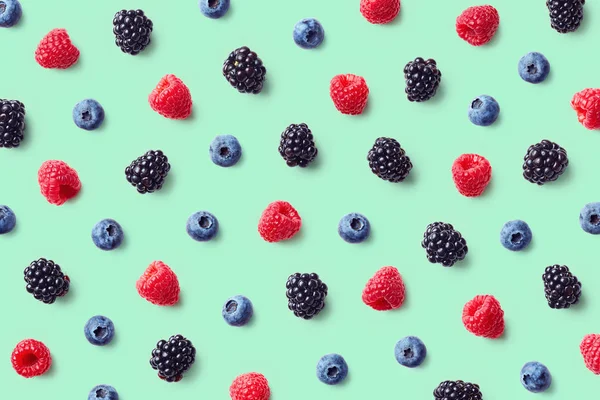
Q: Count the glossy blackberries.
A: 15